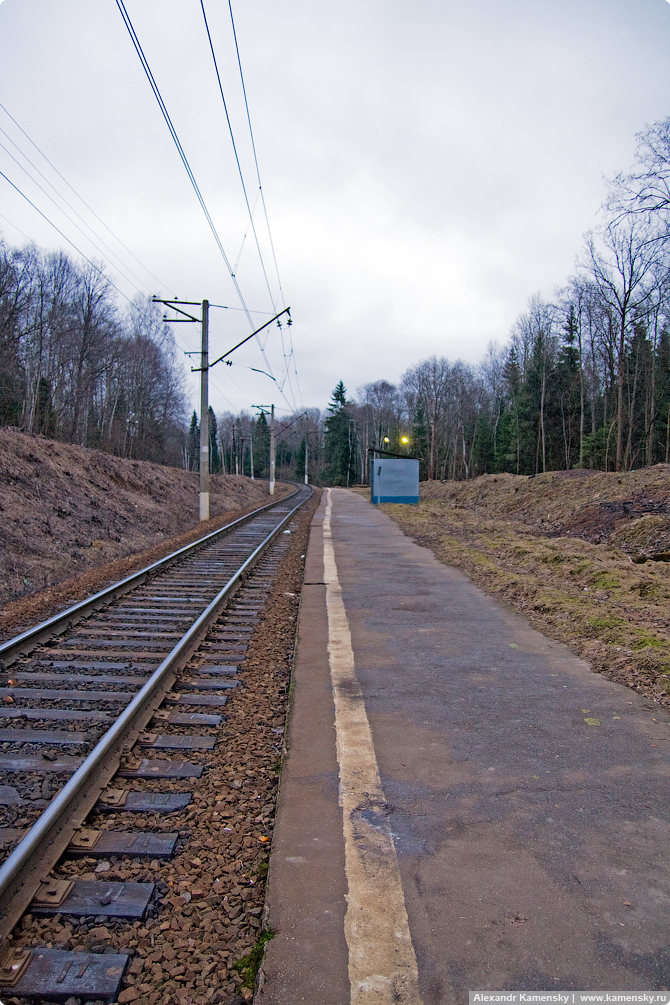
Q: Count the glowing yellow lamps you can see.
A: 2